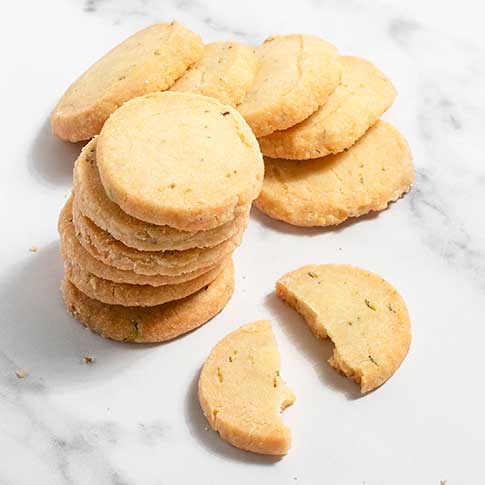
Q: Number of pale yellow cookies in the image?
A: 12